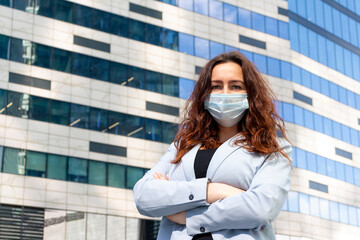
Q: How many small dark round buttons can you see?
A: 2